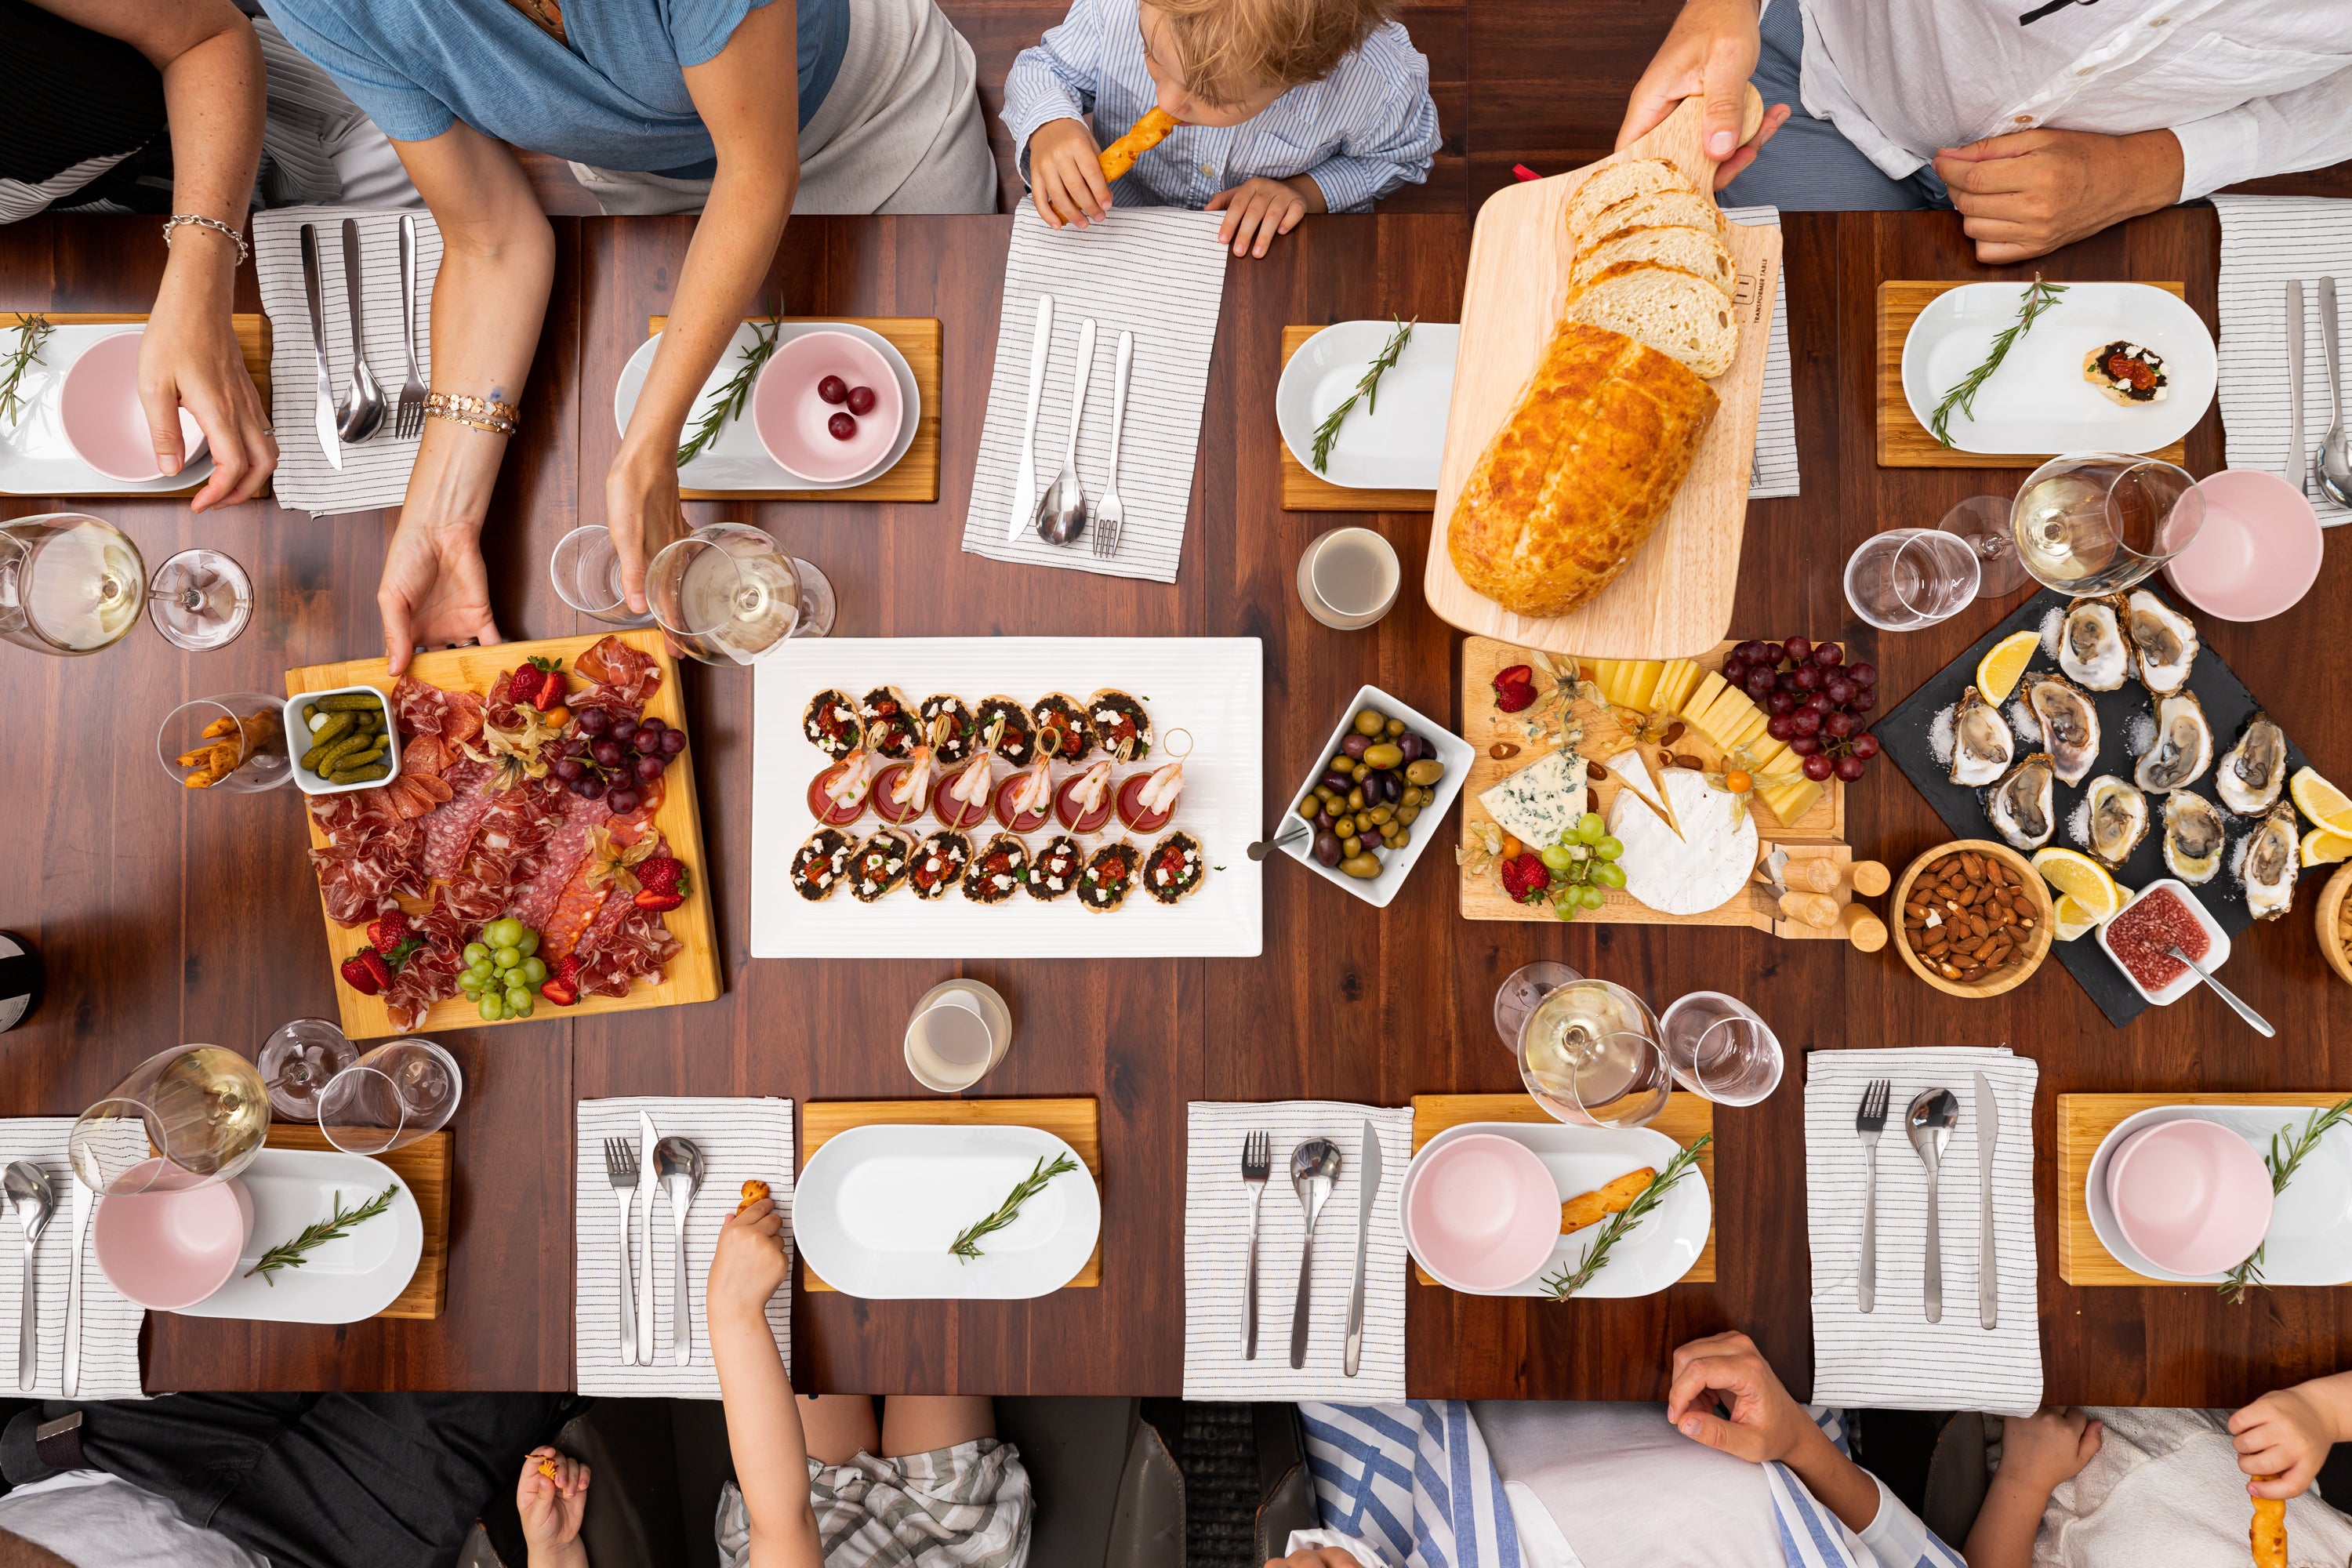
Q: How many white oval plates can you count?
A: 8